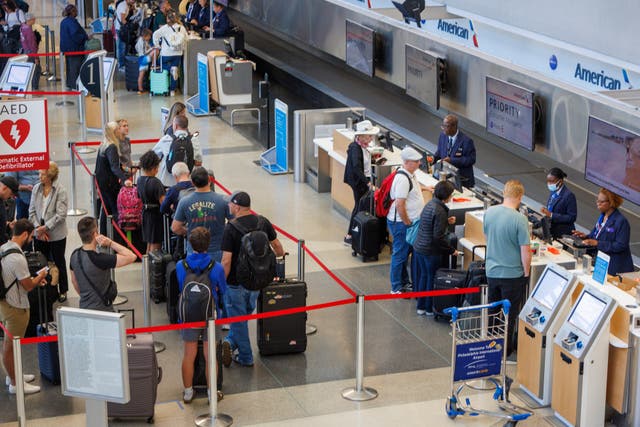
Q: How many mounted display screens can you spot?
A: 4